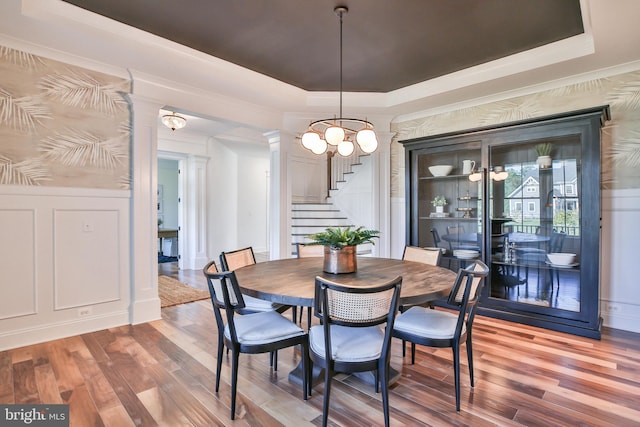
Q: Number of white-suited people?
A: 0